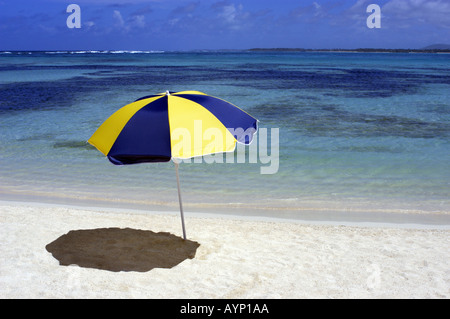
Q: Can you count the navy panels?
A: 4